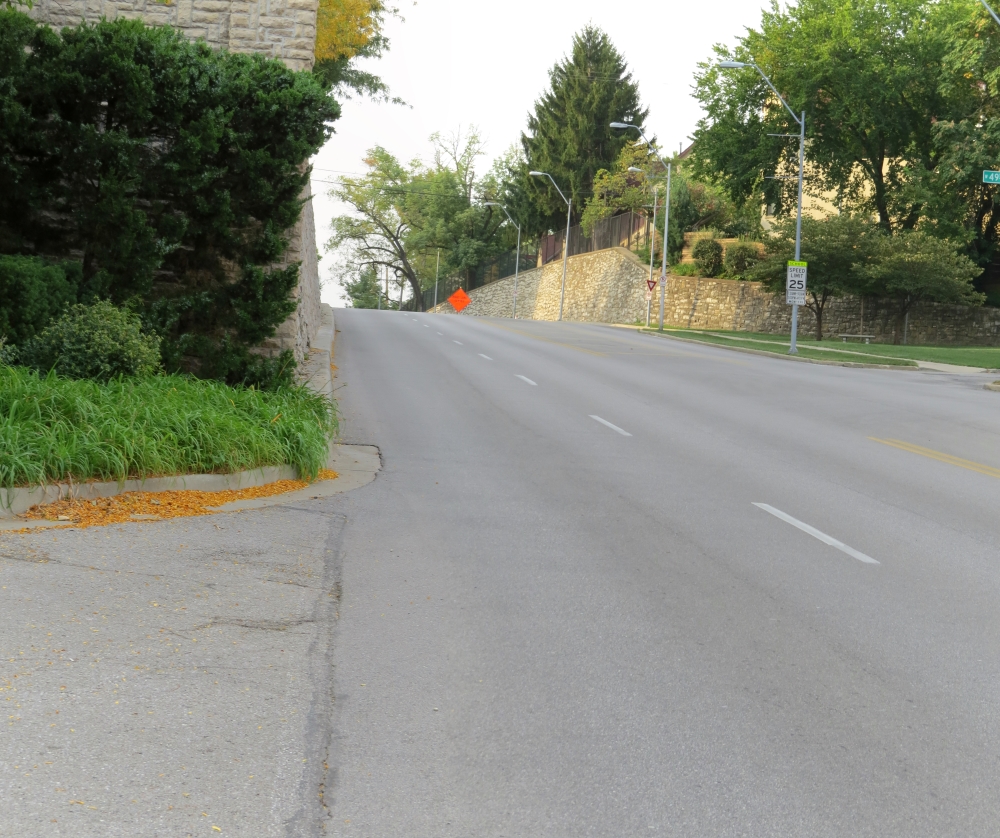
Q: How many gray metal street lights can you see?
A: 5